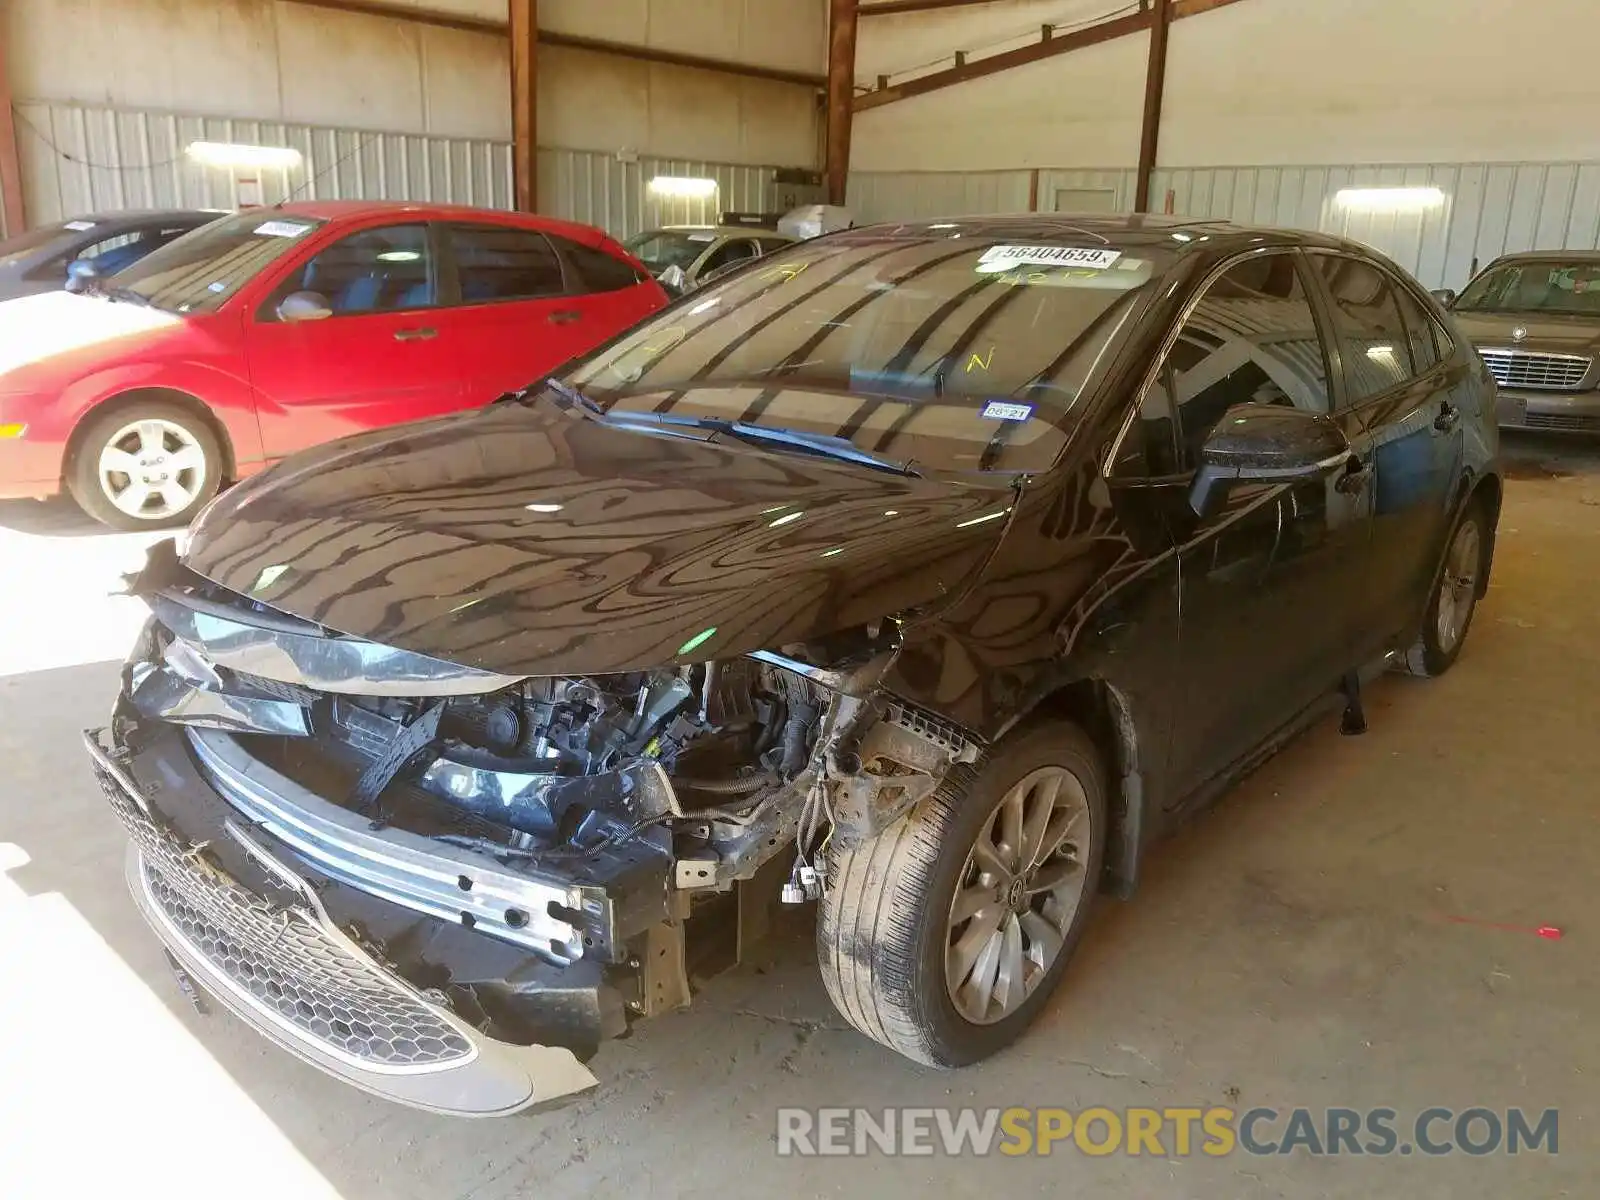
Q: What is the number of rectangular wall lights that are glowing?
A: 3